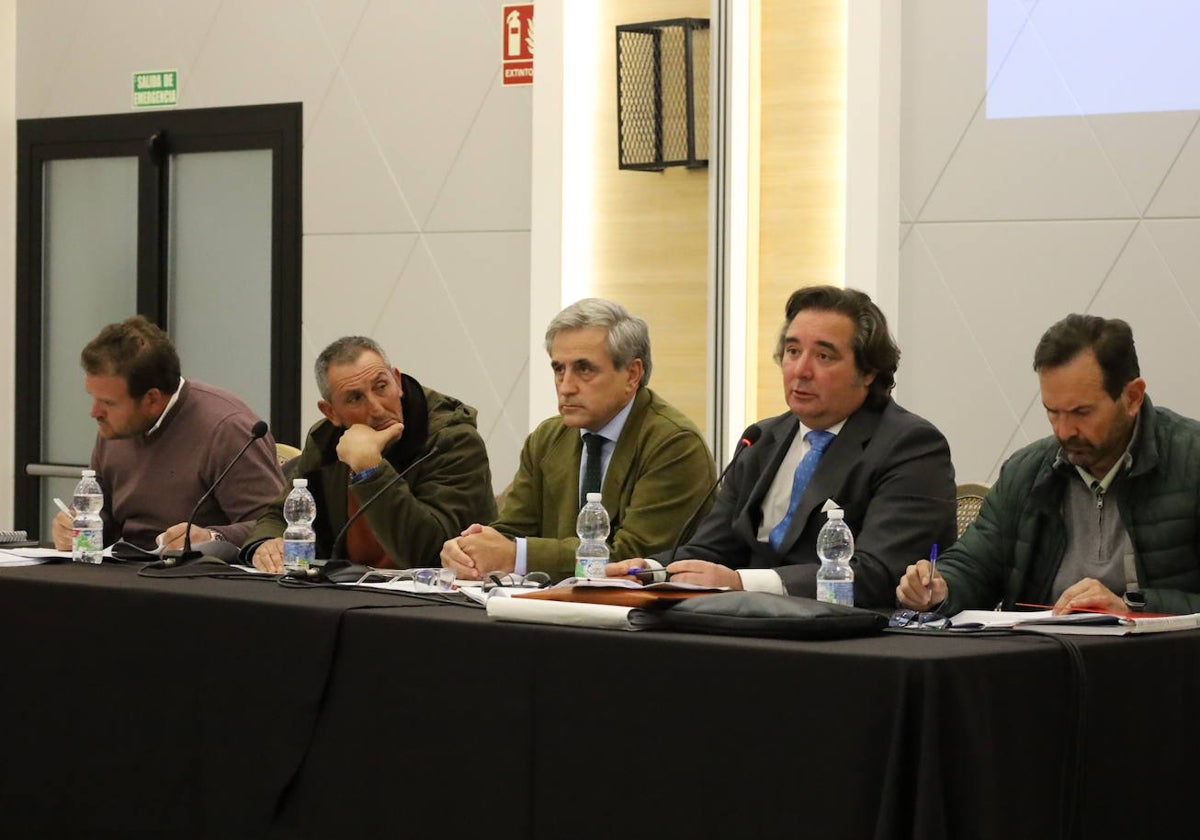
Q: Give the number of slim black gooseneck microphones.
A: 3